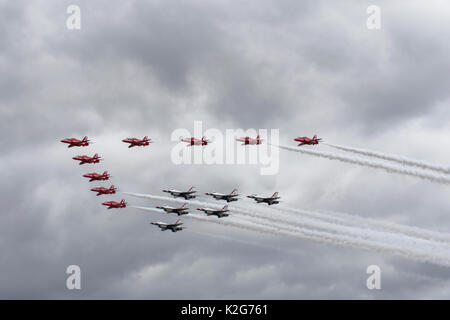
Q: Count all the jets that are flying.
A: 15